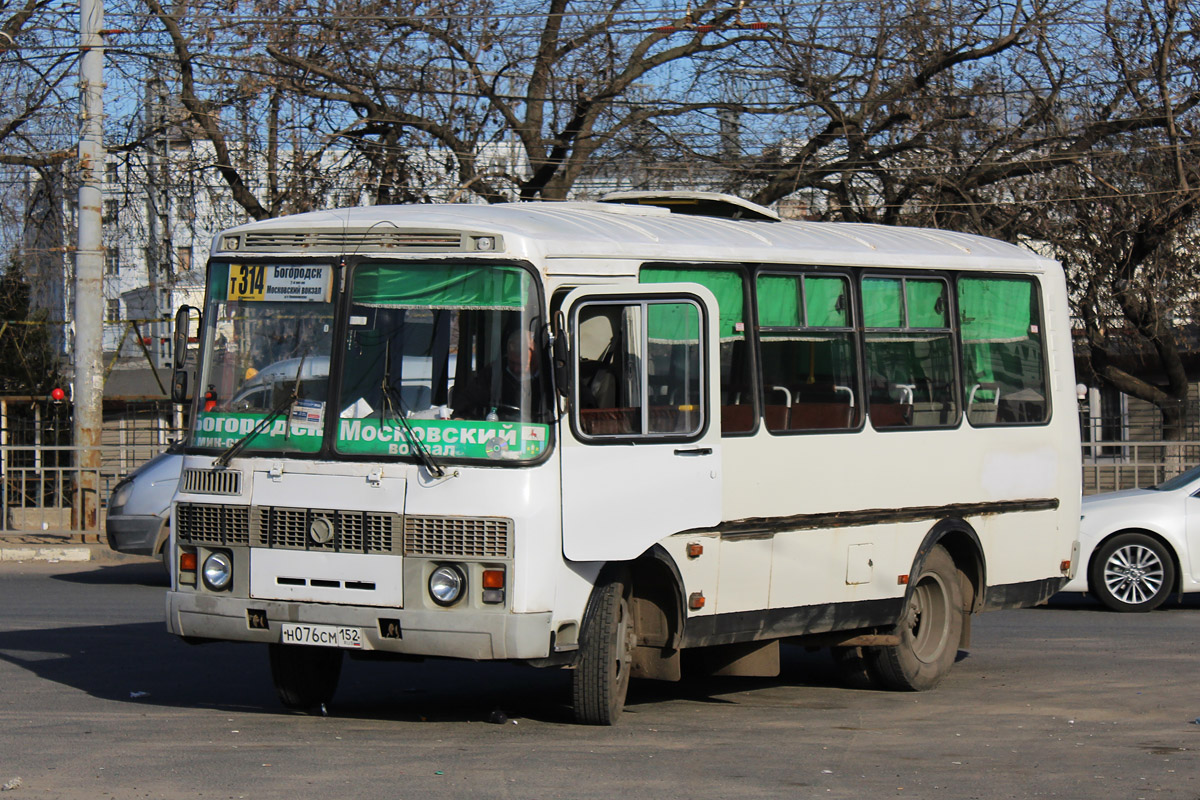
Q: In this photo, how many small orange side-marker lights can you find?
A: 4